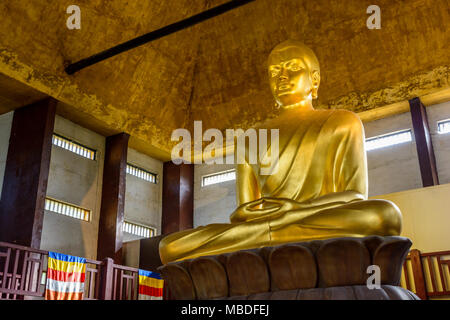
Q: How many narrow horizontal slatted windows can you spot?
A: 7